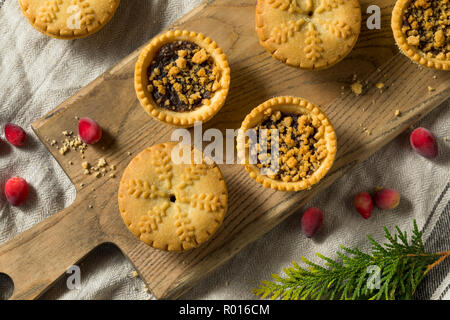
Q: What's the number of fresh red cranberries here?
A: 7